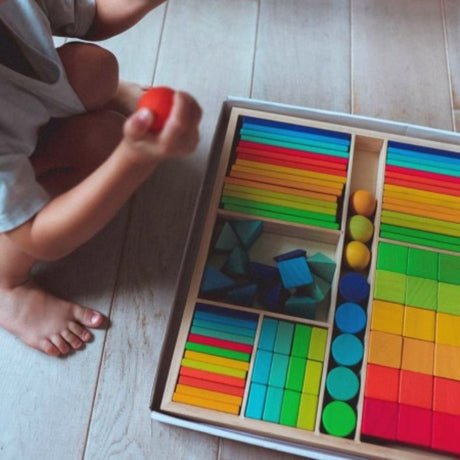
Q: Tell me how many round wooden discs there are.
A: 5